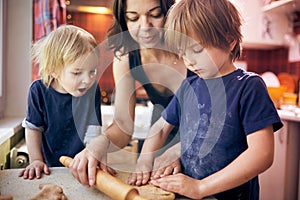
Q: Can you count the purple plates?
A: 0